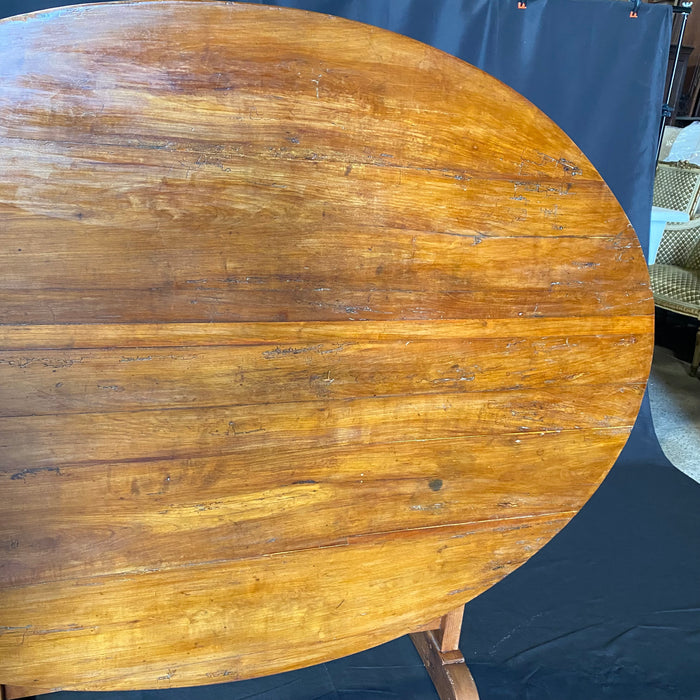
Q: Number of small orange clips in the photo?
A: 2